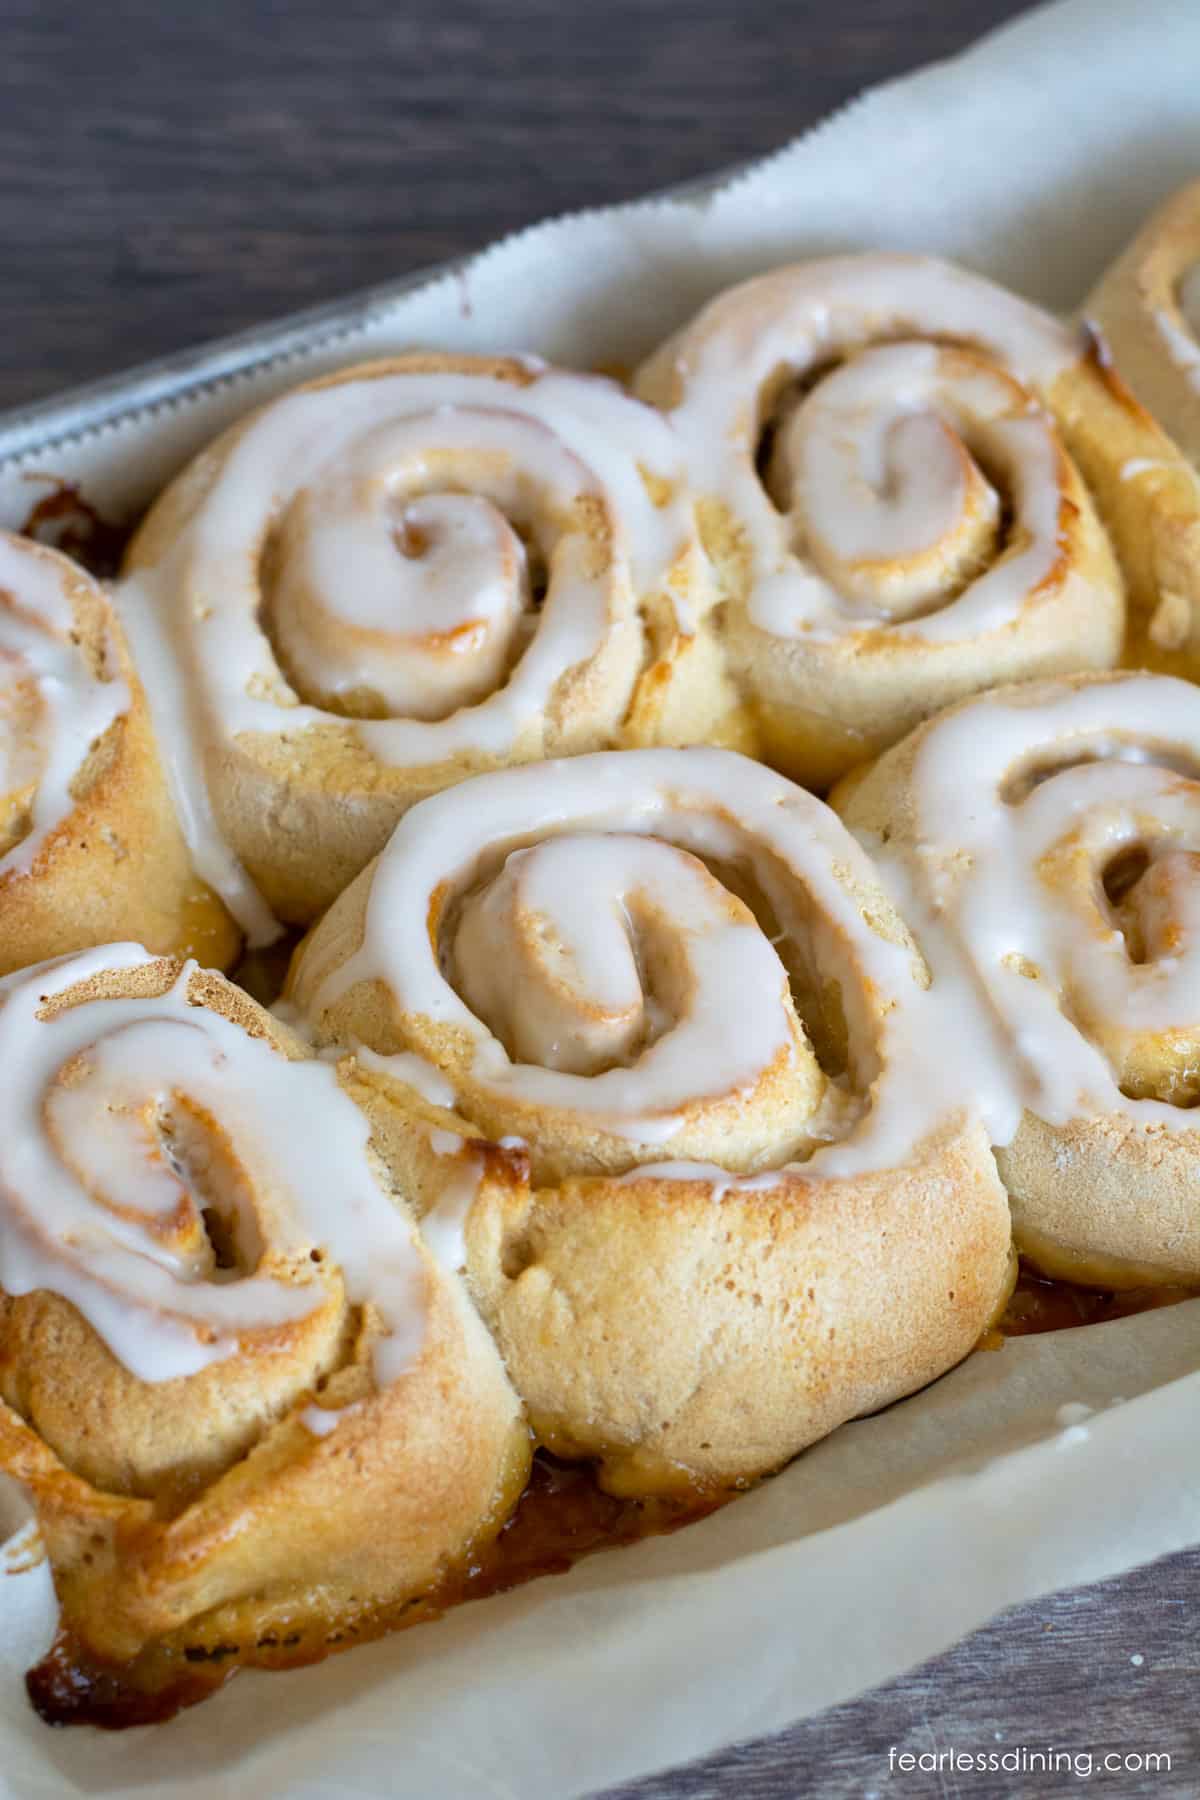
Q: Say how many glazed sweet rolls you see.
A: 7